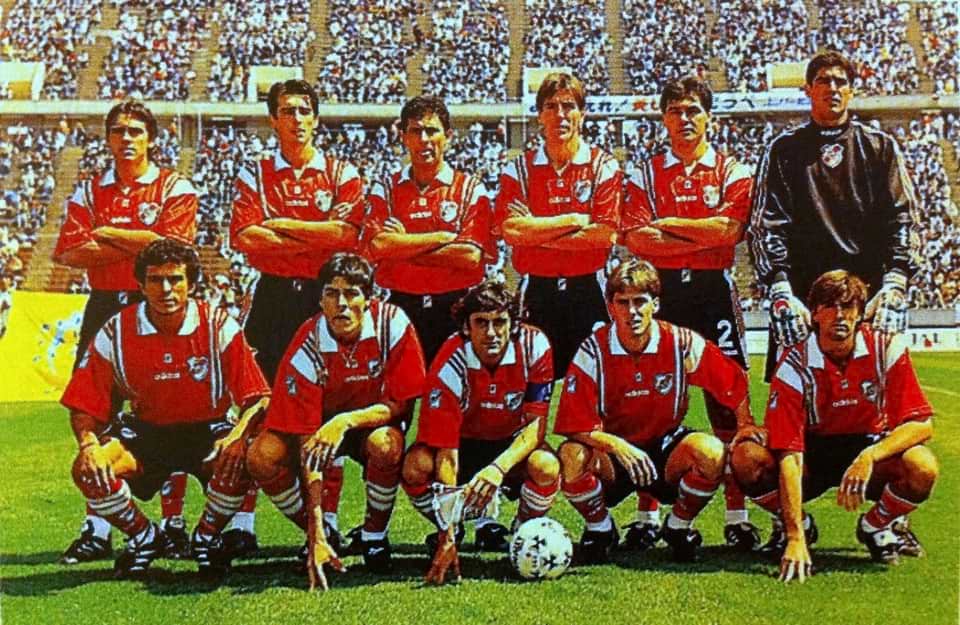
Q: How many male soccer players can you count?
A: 11